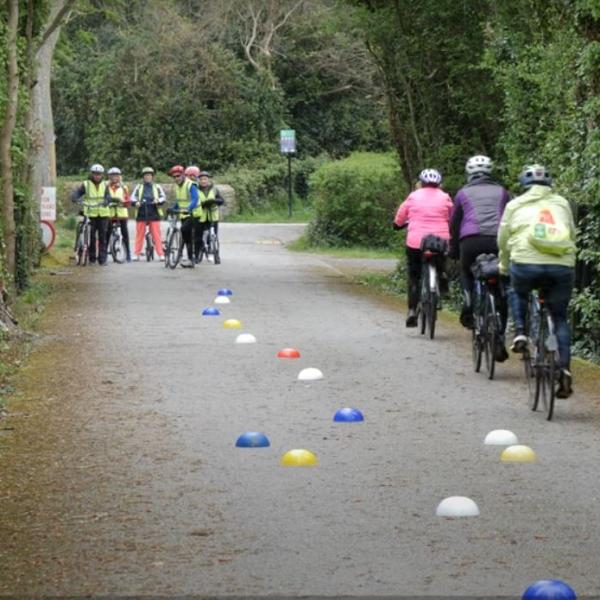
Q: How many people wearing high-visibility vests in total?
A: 6